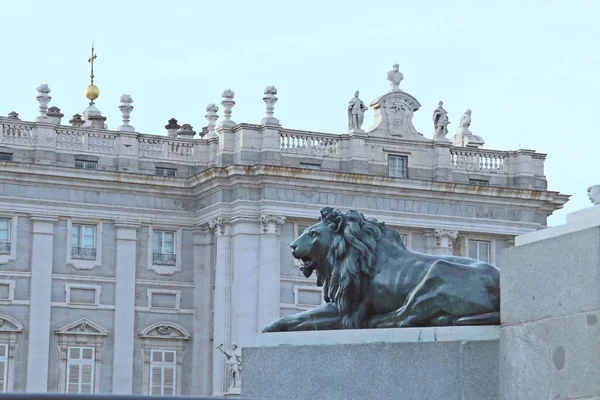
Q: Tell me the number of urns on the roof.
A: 5